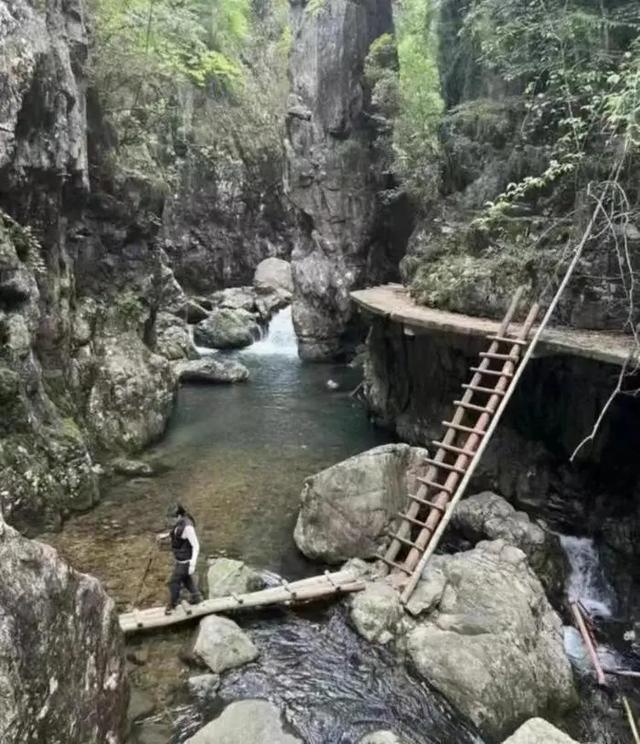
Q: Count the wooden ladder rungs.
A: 13